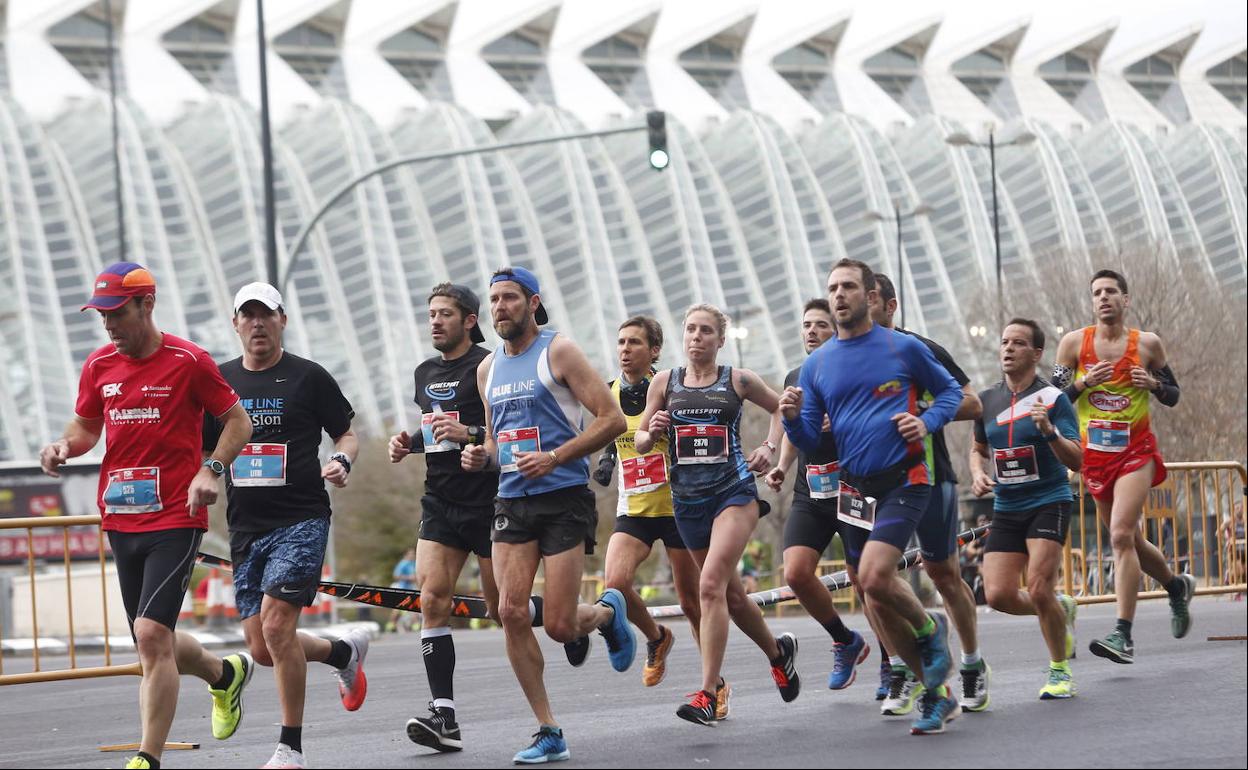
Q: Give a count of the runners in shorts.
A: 11